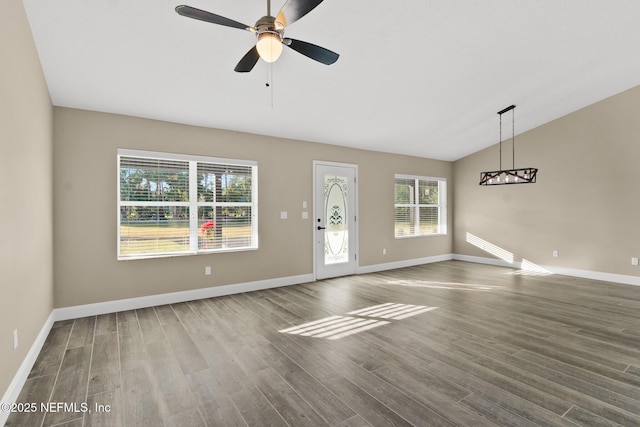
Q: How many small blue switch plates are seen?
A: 0